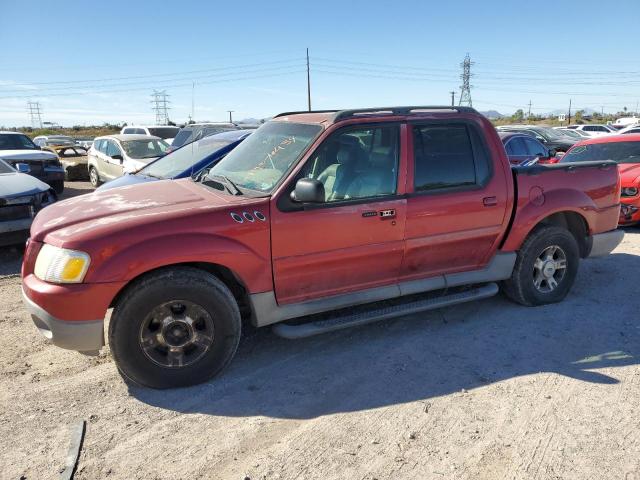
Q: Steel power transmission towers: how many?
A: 3